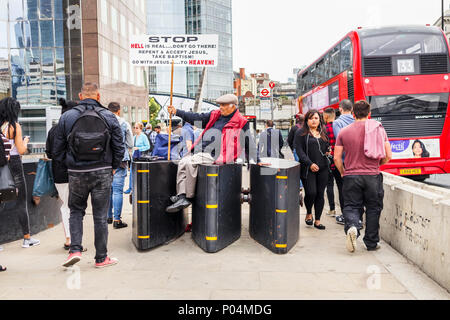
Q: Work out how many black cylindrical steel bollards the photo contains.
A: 3